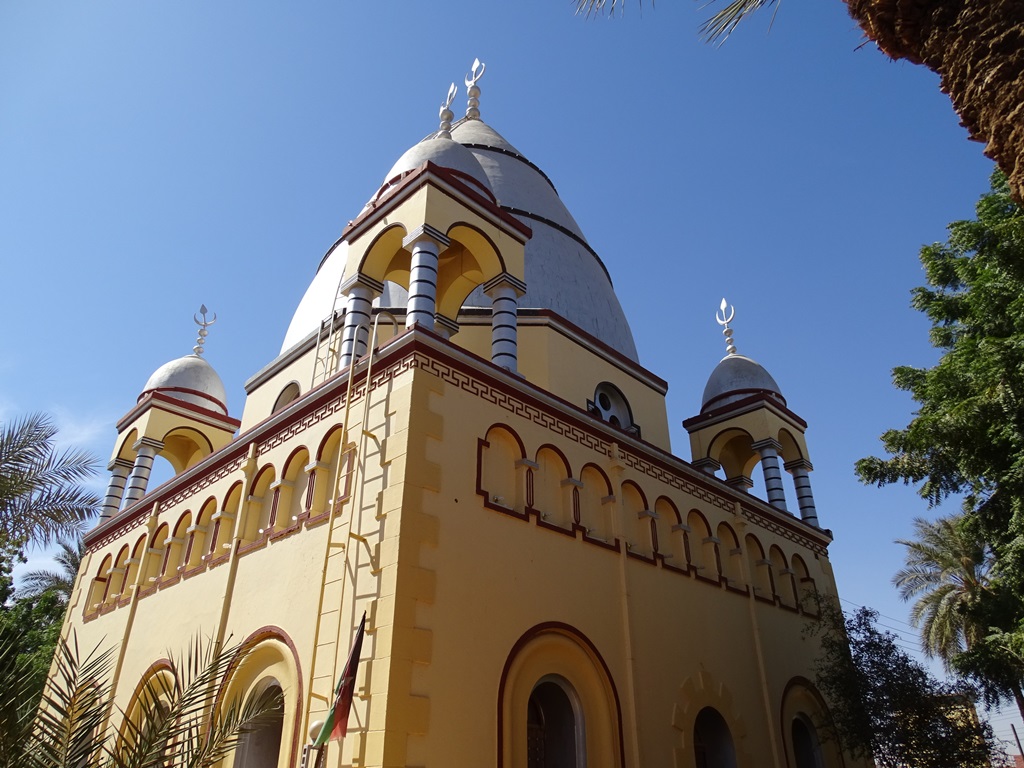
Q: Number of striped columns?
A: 7